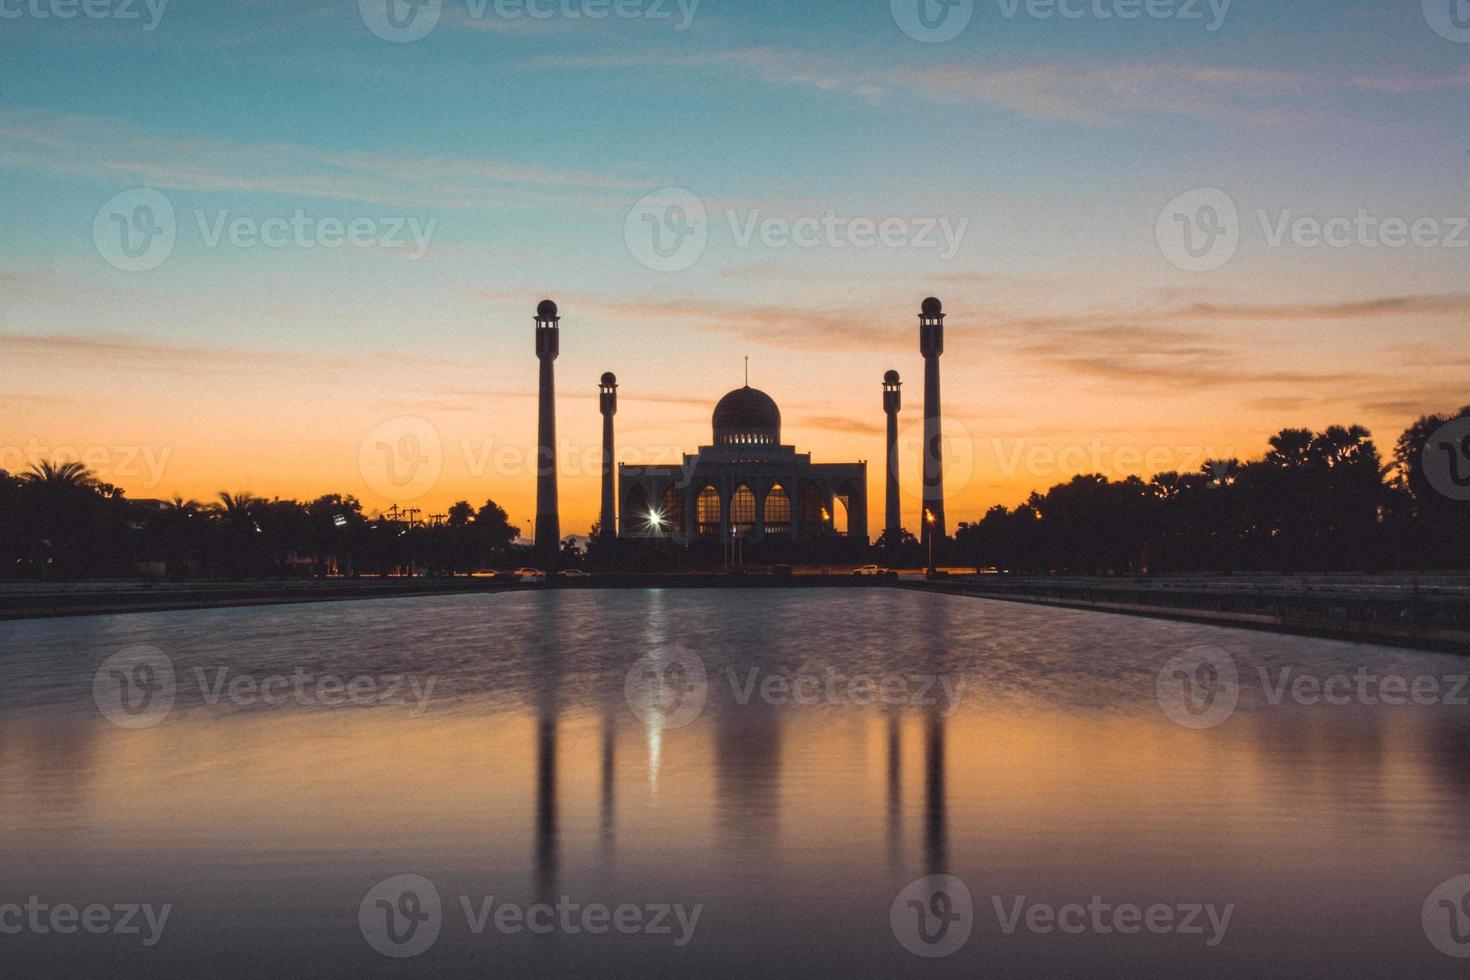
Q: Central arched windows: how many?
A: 3